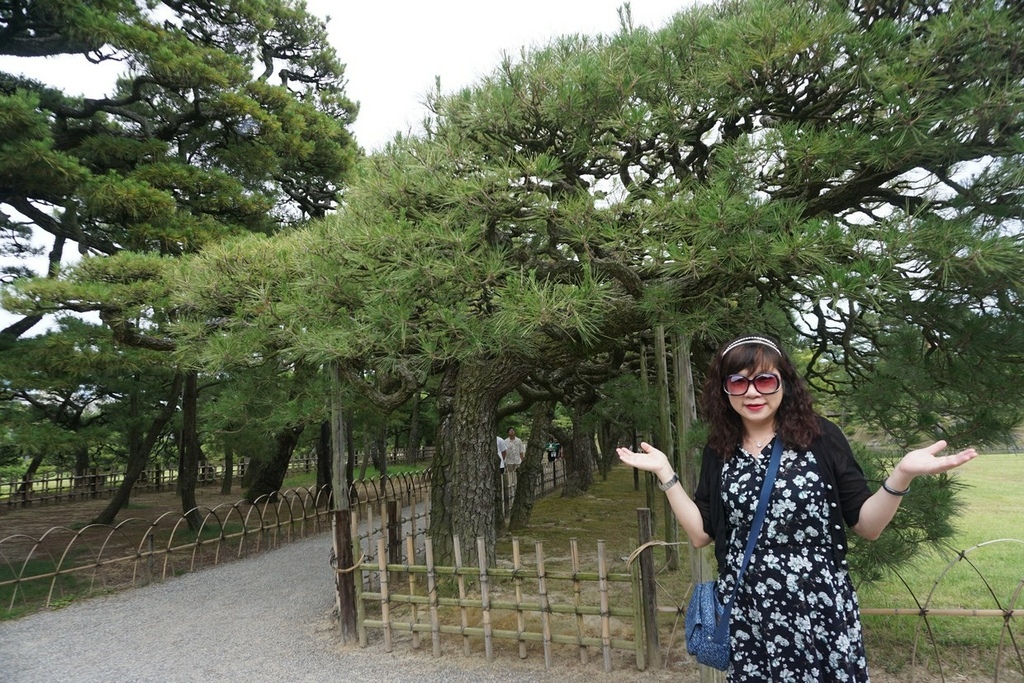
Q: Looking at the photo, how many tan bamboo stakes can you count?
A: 9